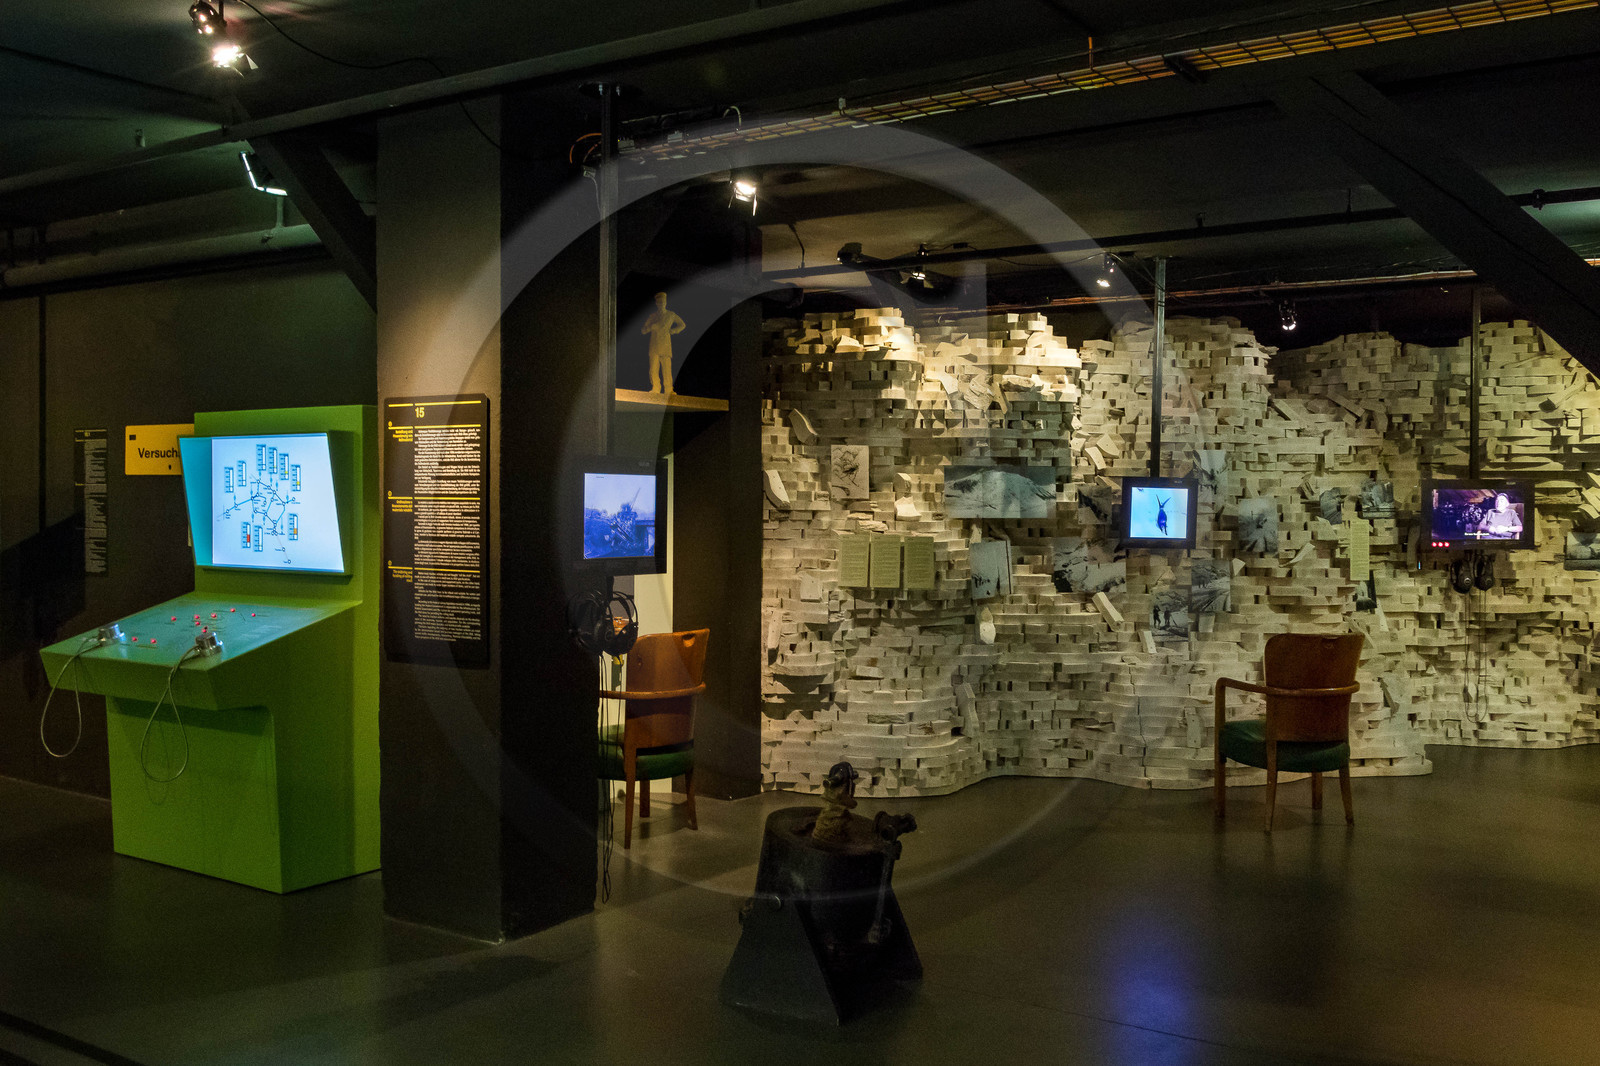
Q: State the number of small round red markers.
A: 9